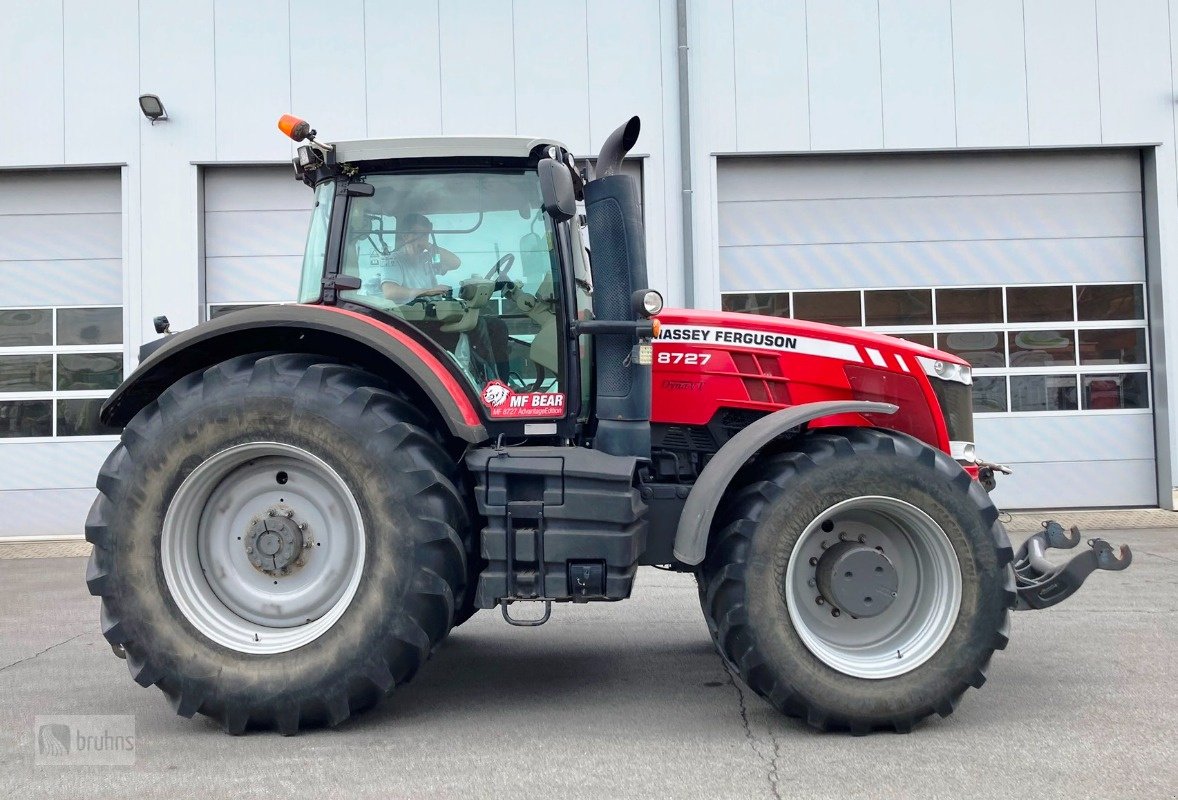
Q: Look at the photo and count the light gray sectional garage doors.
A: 3